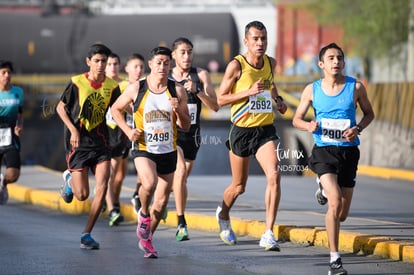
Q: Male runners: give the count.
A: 8